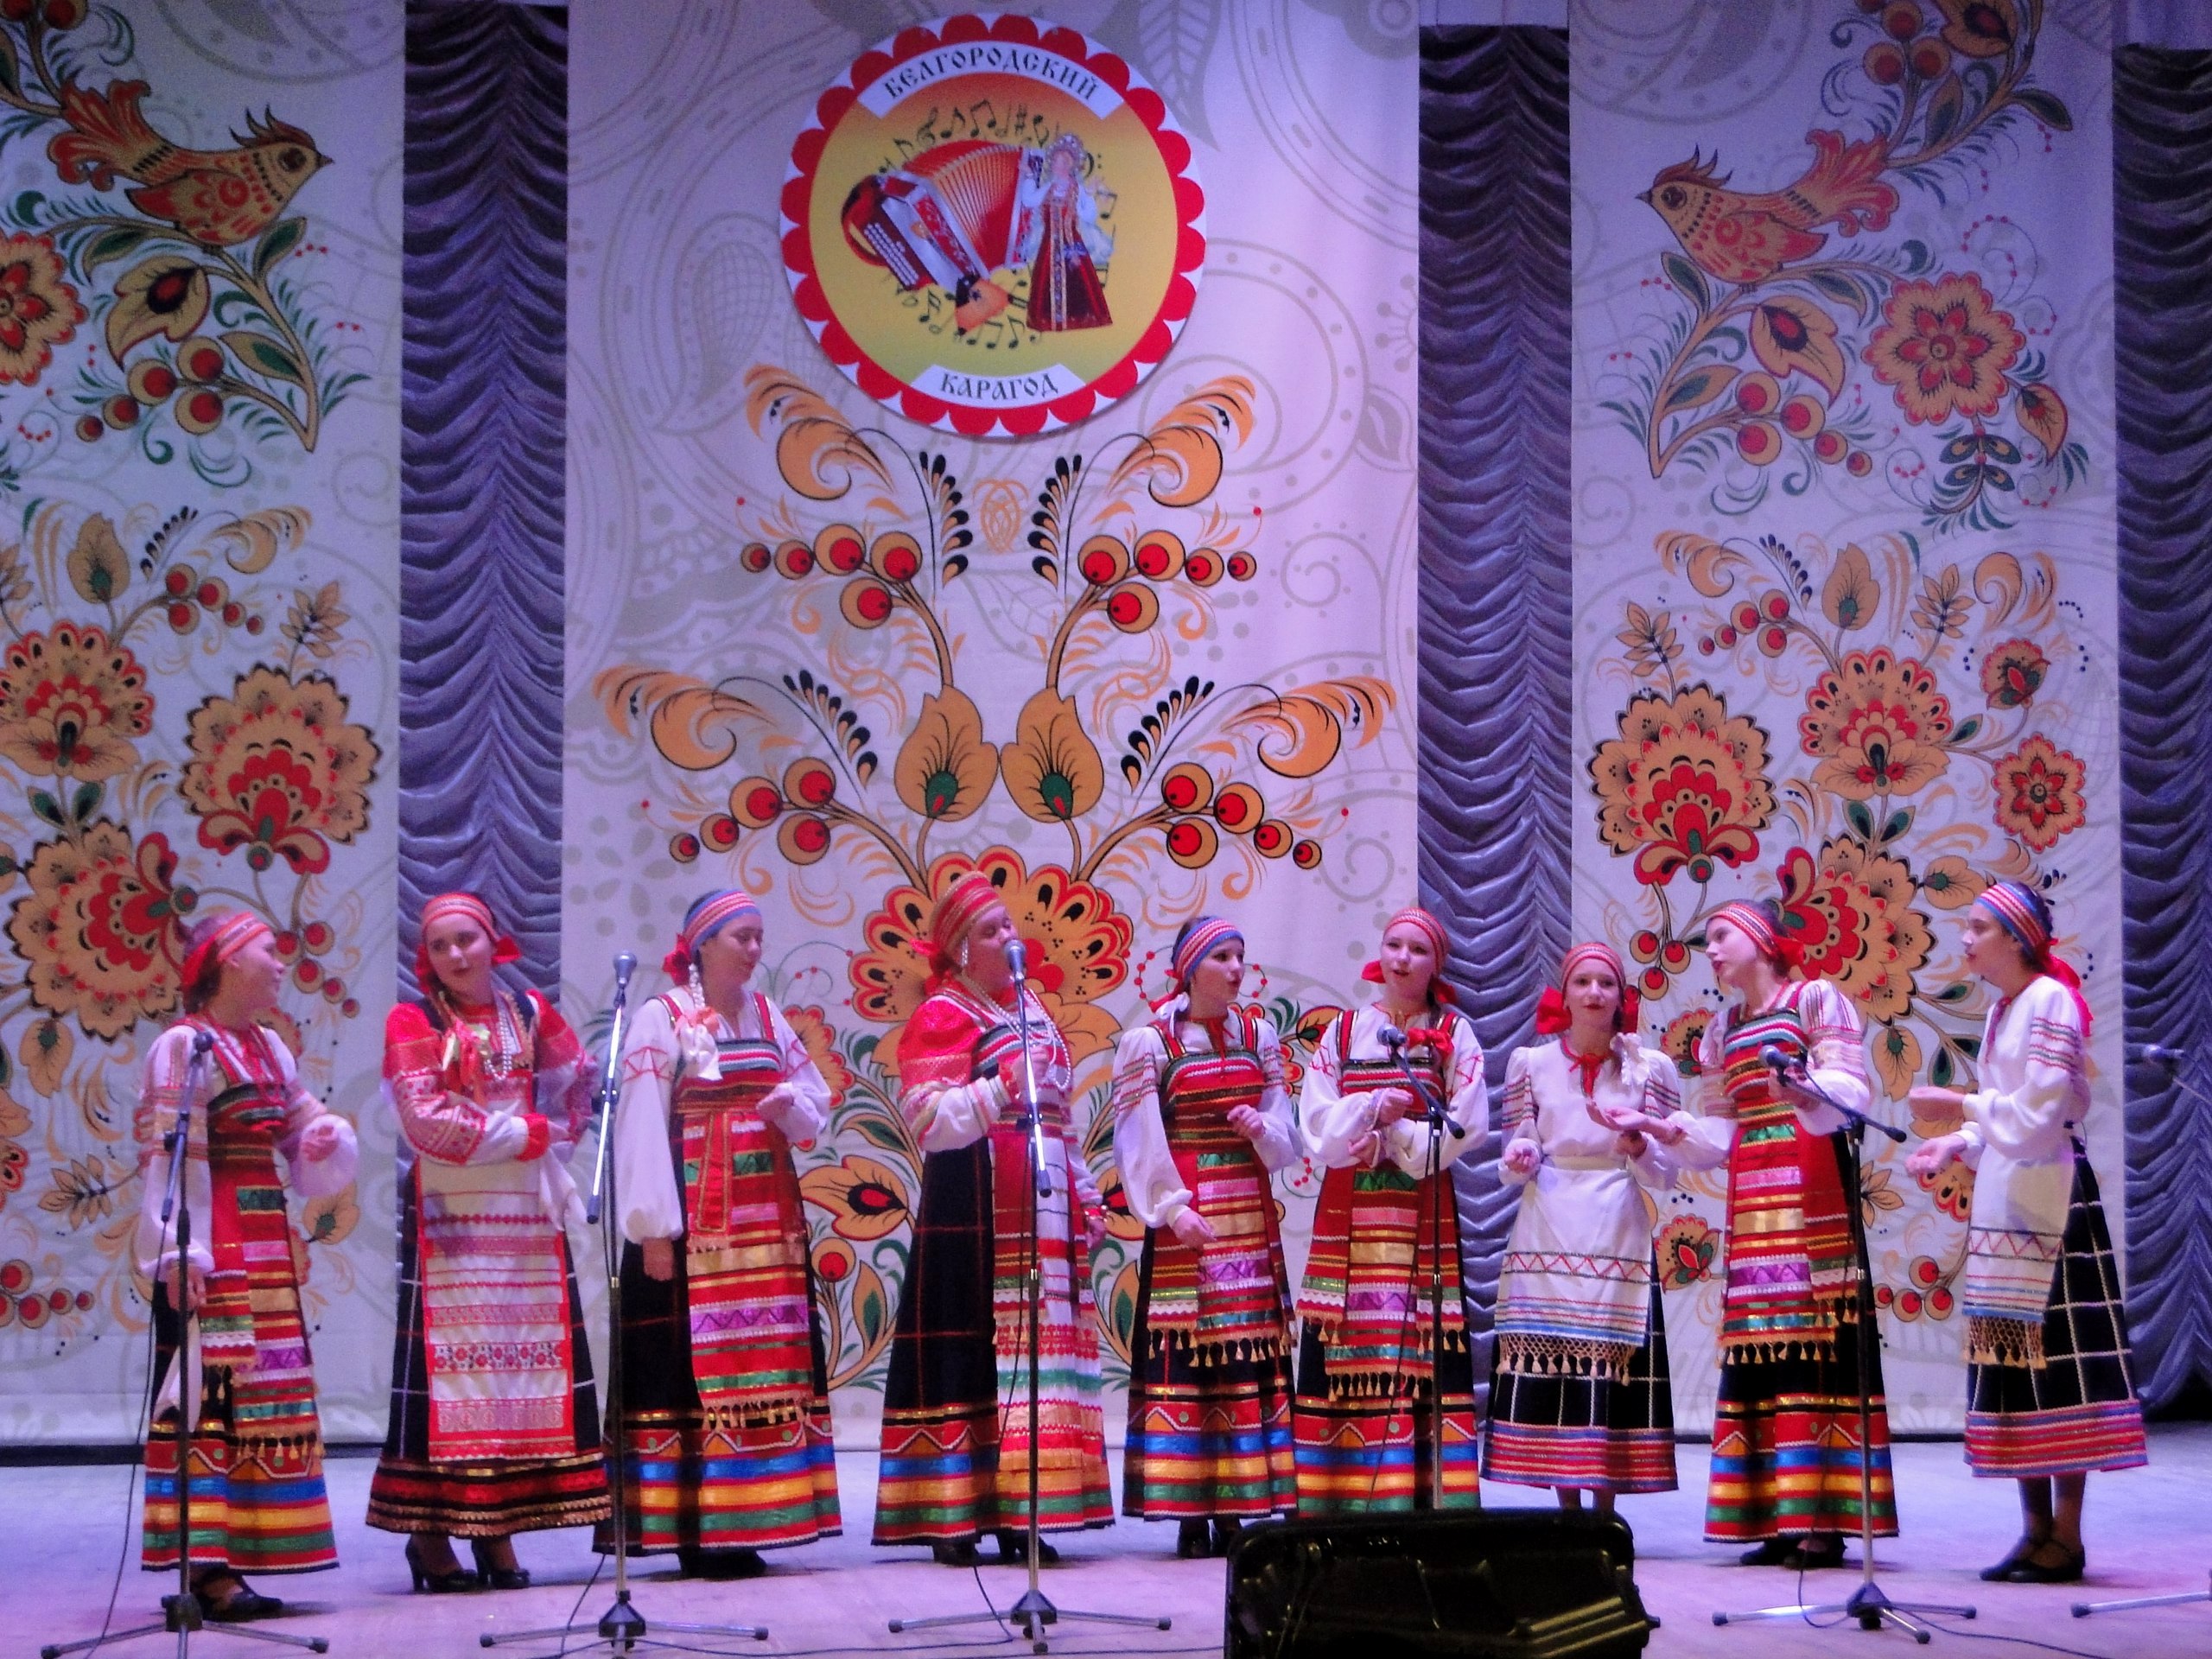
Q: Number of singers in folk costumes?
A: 9